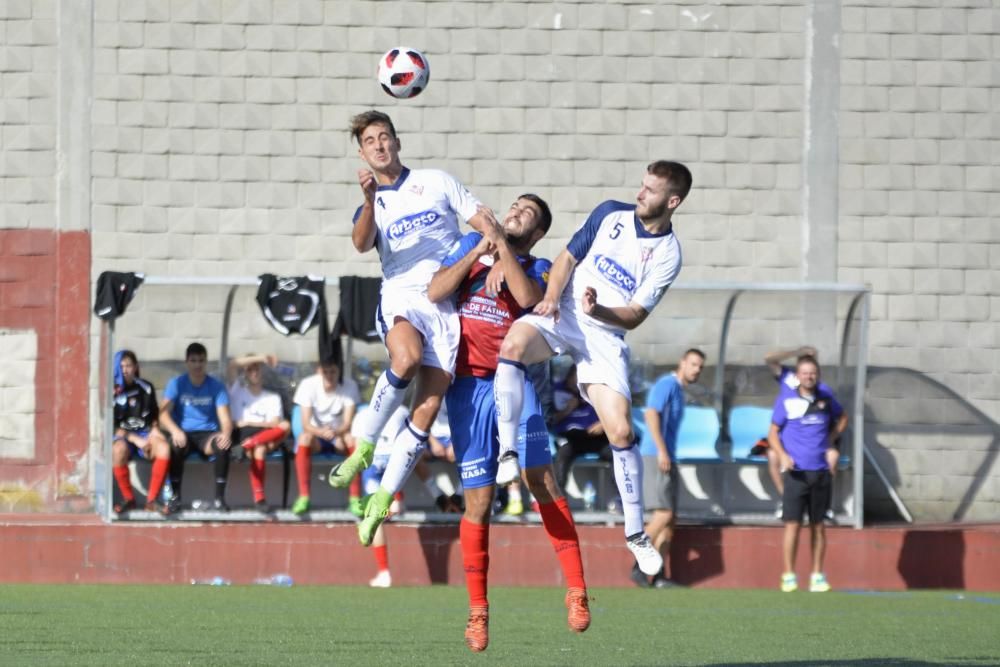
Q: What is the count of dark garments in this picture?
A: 3